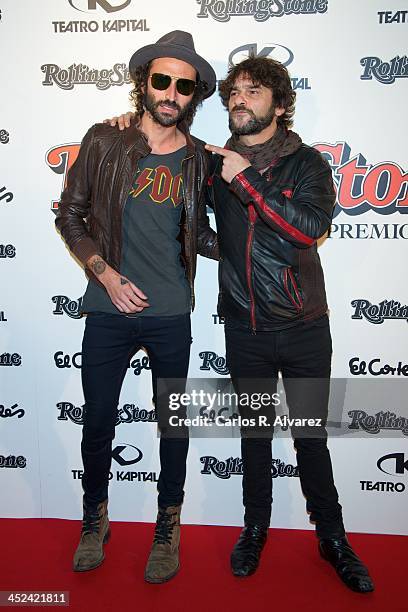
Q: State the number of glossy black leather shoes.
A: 2